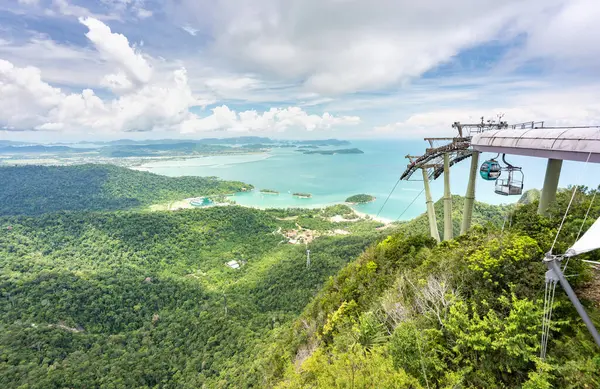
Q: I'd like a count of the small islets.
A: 3